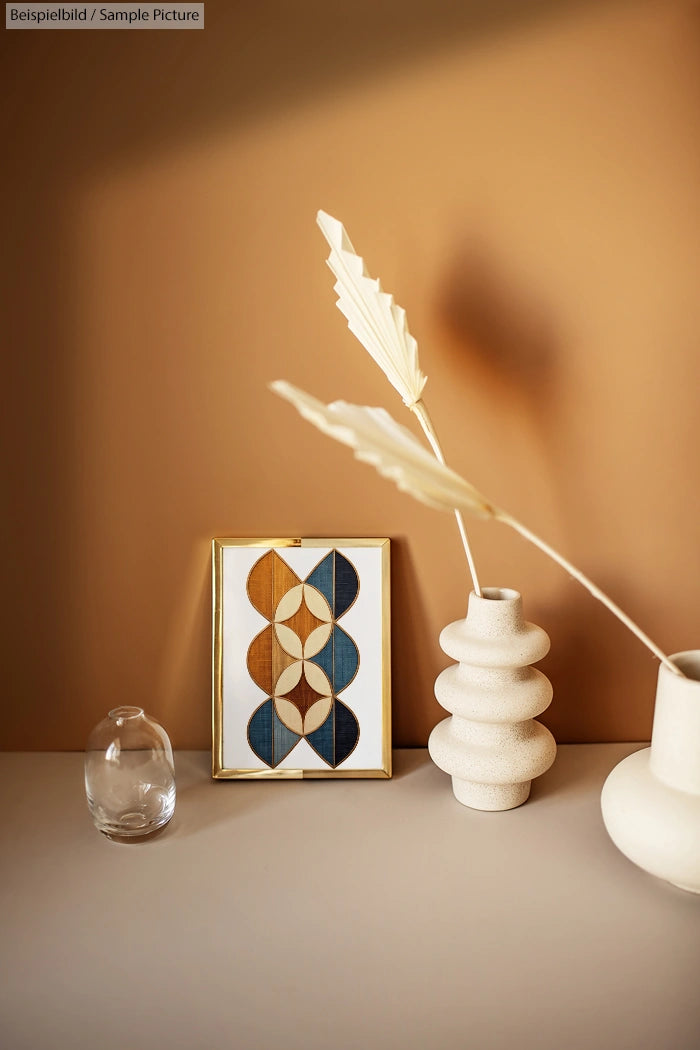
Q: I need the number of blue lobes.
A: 4